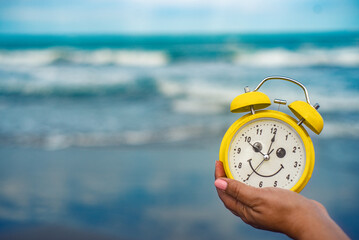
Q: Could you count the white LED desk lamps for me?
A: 0